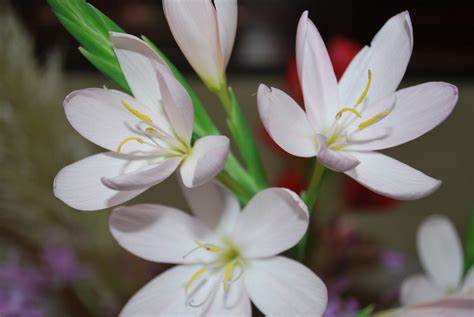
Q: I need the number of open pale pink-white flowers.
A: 3